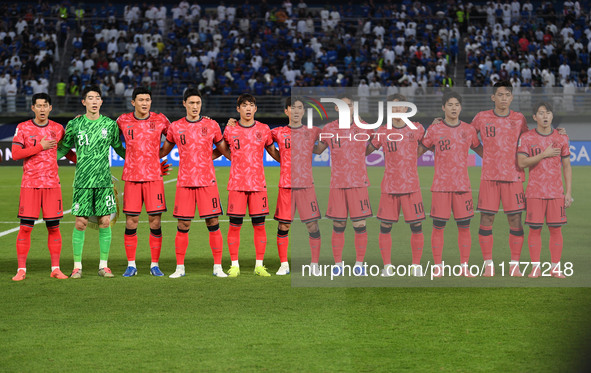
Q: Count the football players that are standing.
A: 11